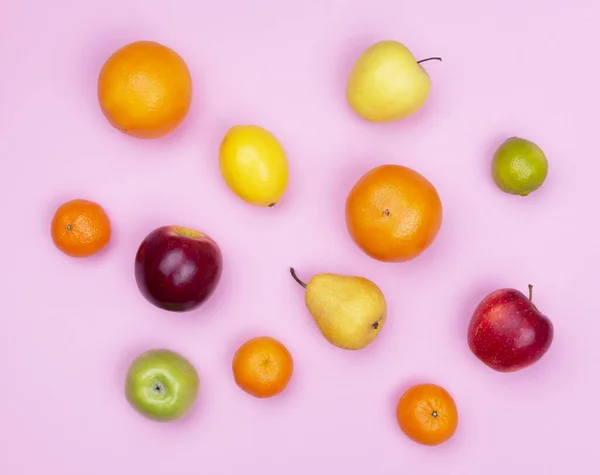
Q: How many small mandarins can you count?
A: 3